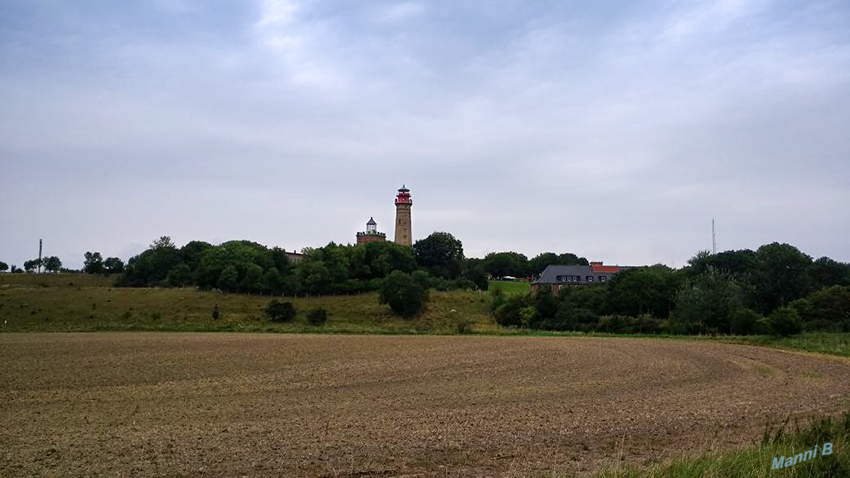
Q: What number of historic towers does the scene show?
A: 2